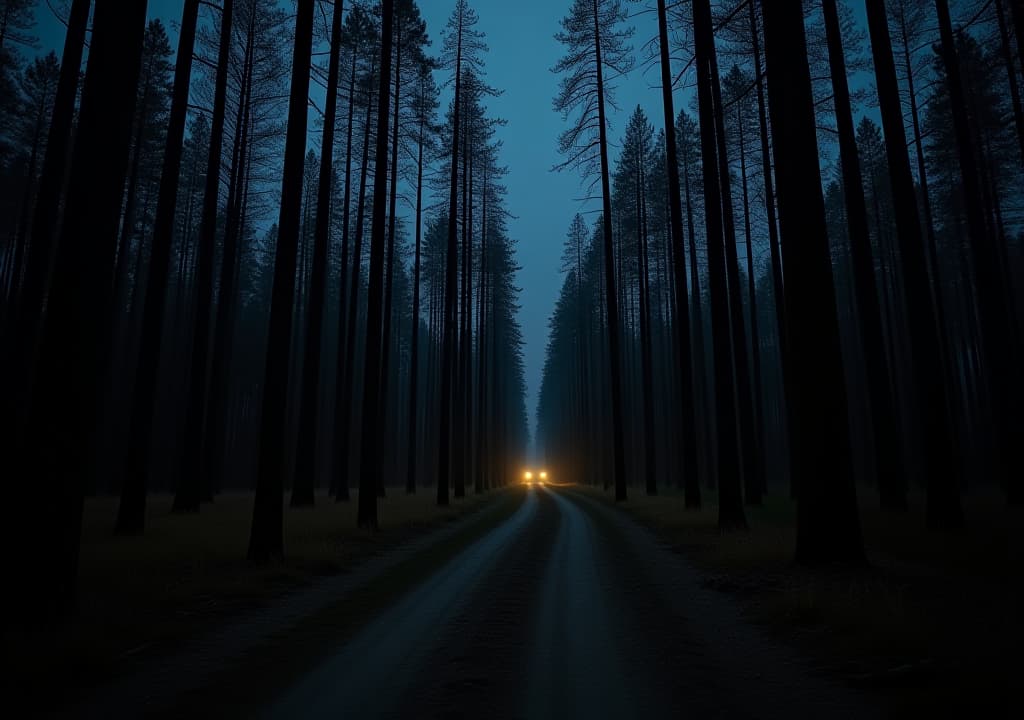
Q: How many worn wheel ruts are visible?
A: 2